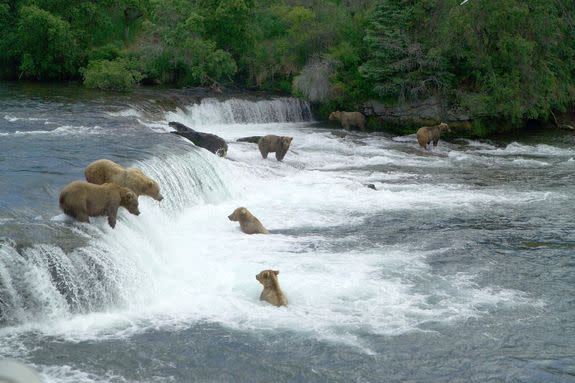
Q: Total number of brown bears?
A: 7